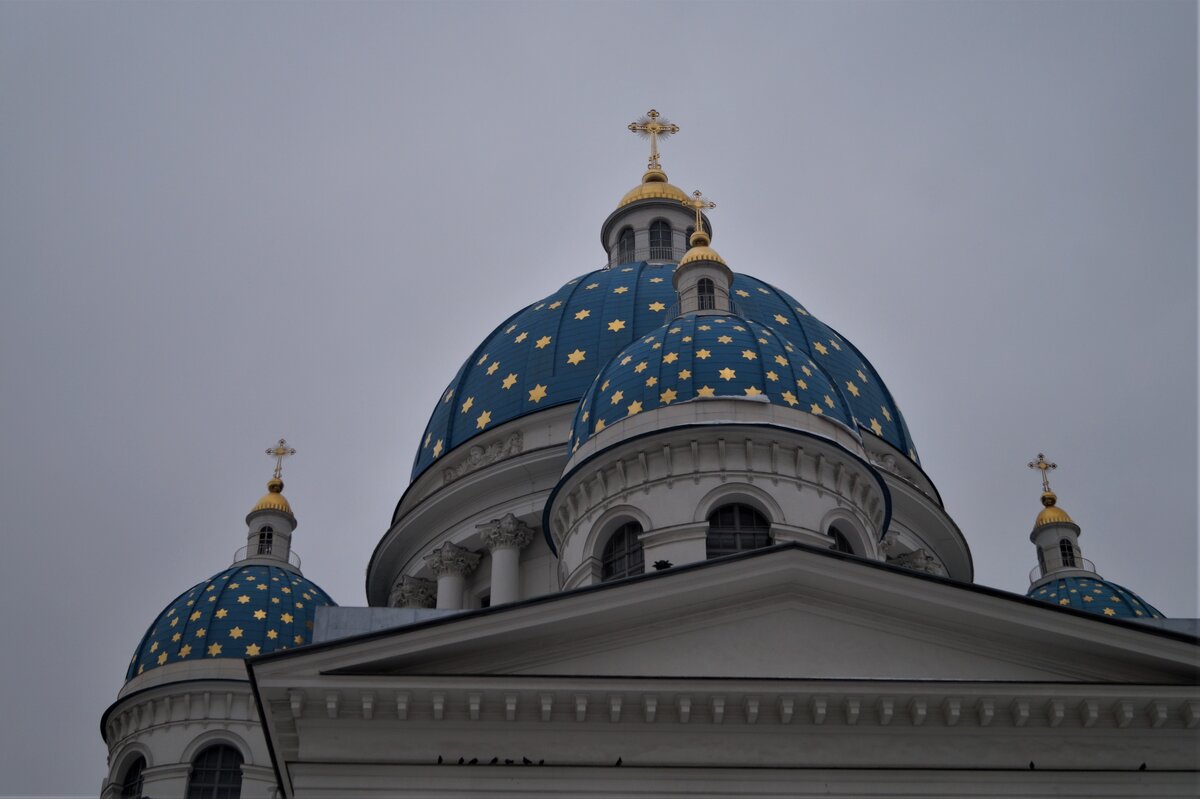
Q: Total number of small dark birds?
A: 10